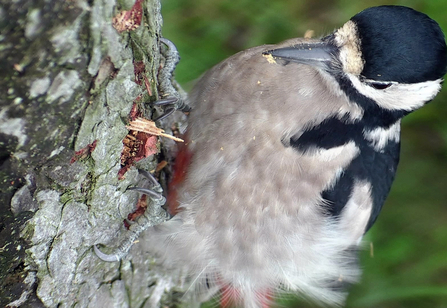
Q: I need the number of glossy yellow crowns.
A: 0